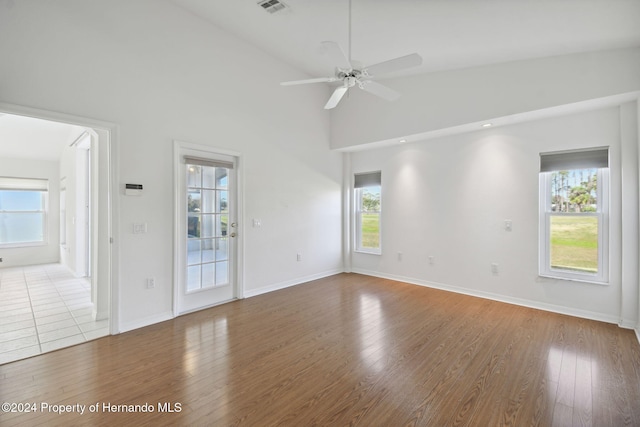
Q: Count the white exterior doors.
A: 1